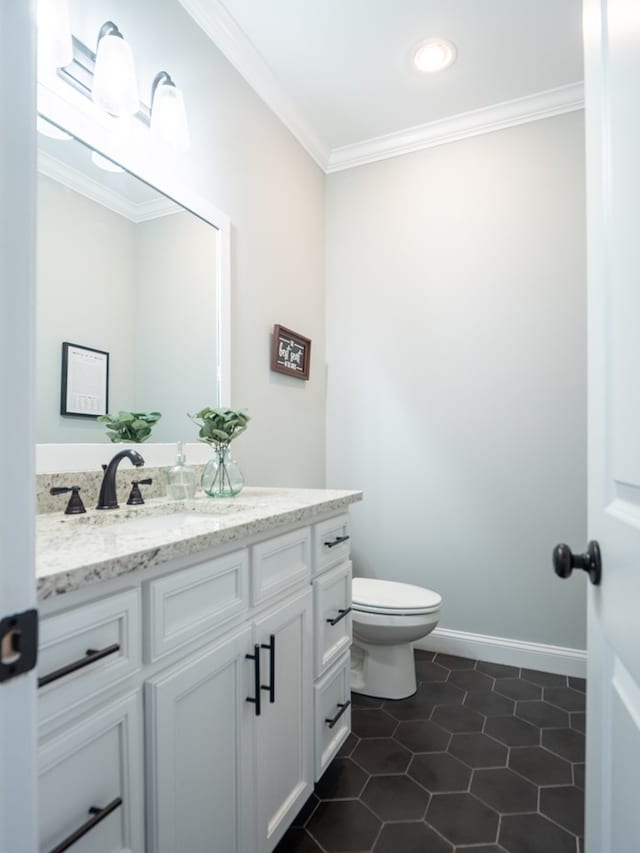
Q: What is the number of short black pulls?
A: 3